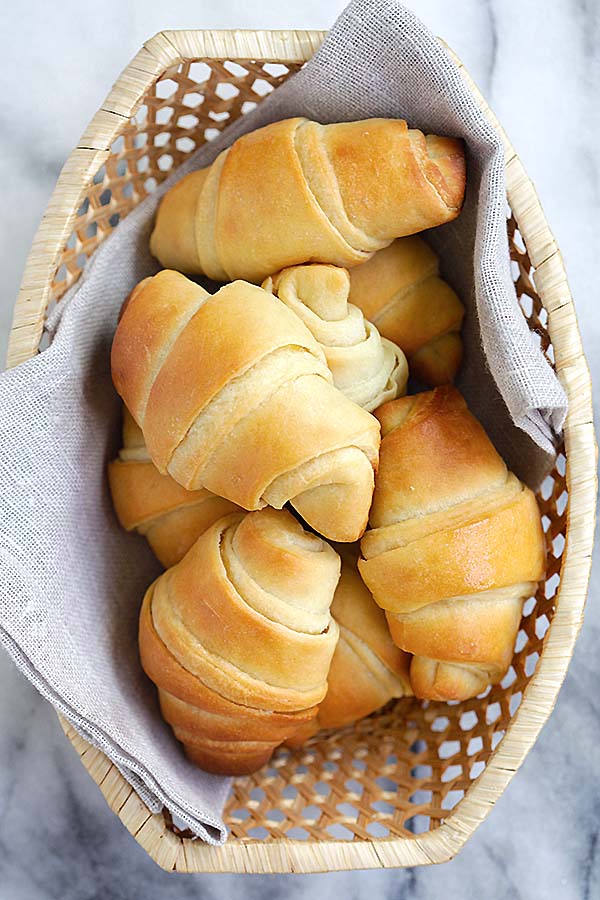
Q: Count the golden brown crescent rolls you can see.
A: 8